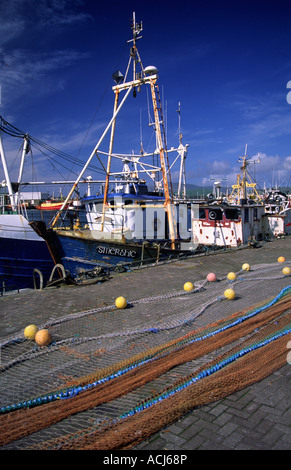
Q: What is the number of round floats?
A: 10